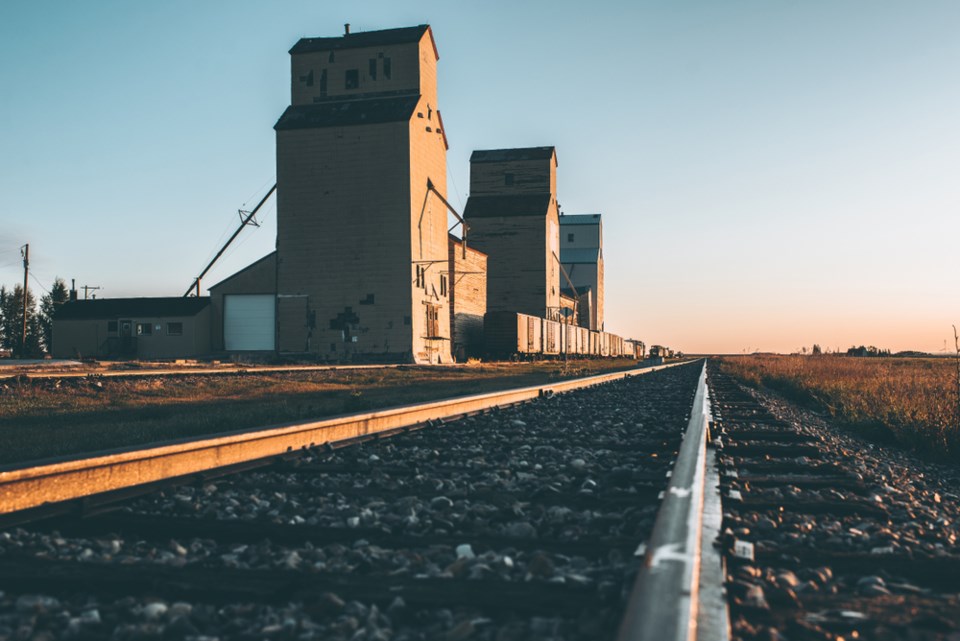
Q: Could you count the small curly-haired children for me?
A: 0